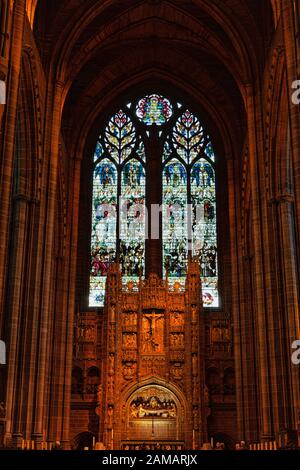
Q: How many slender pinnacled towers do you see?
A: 2